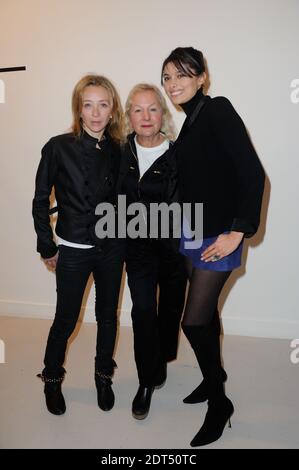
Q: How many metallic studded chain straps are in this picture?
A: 2